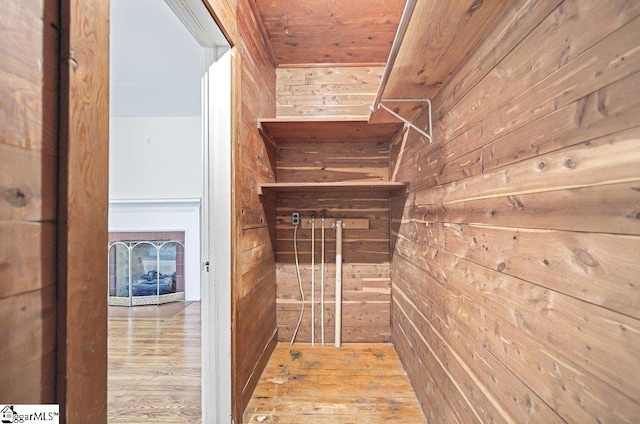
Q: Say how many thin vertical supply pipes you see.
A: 2